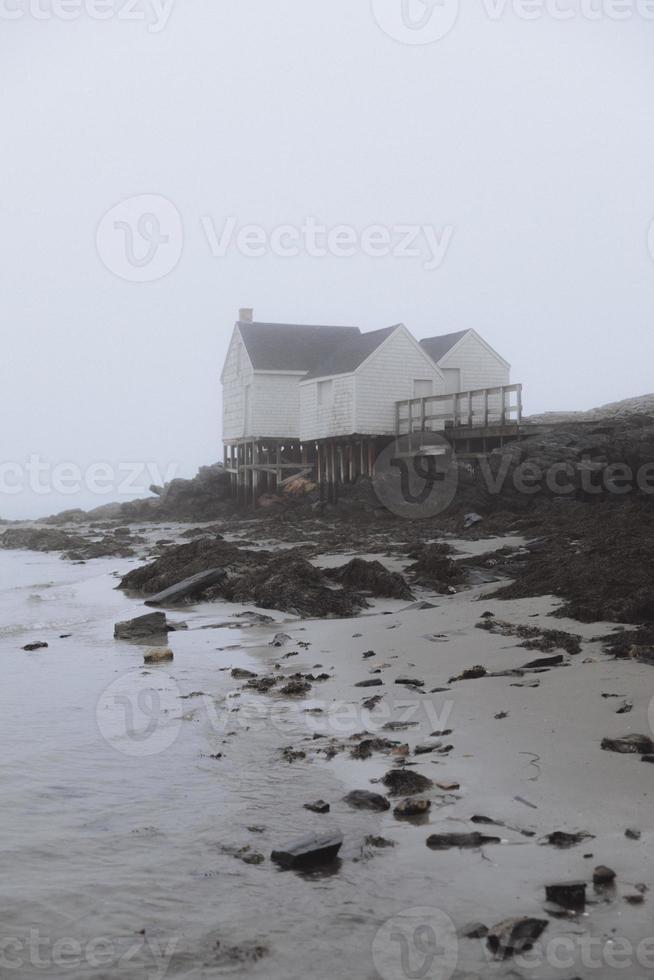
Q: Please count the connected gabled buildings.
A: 3